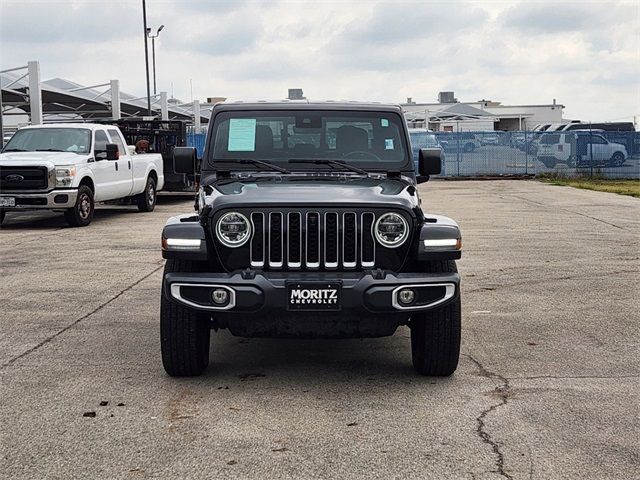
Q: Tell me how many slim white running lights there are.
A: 2